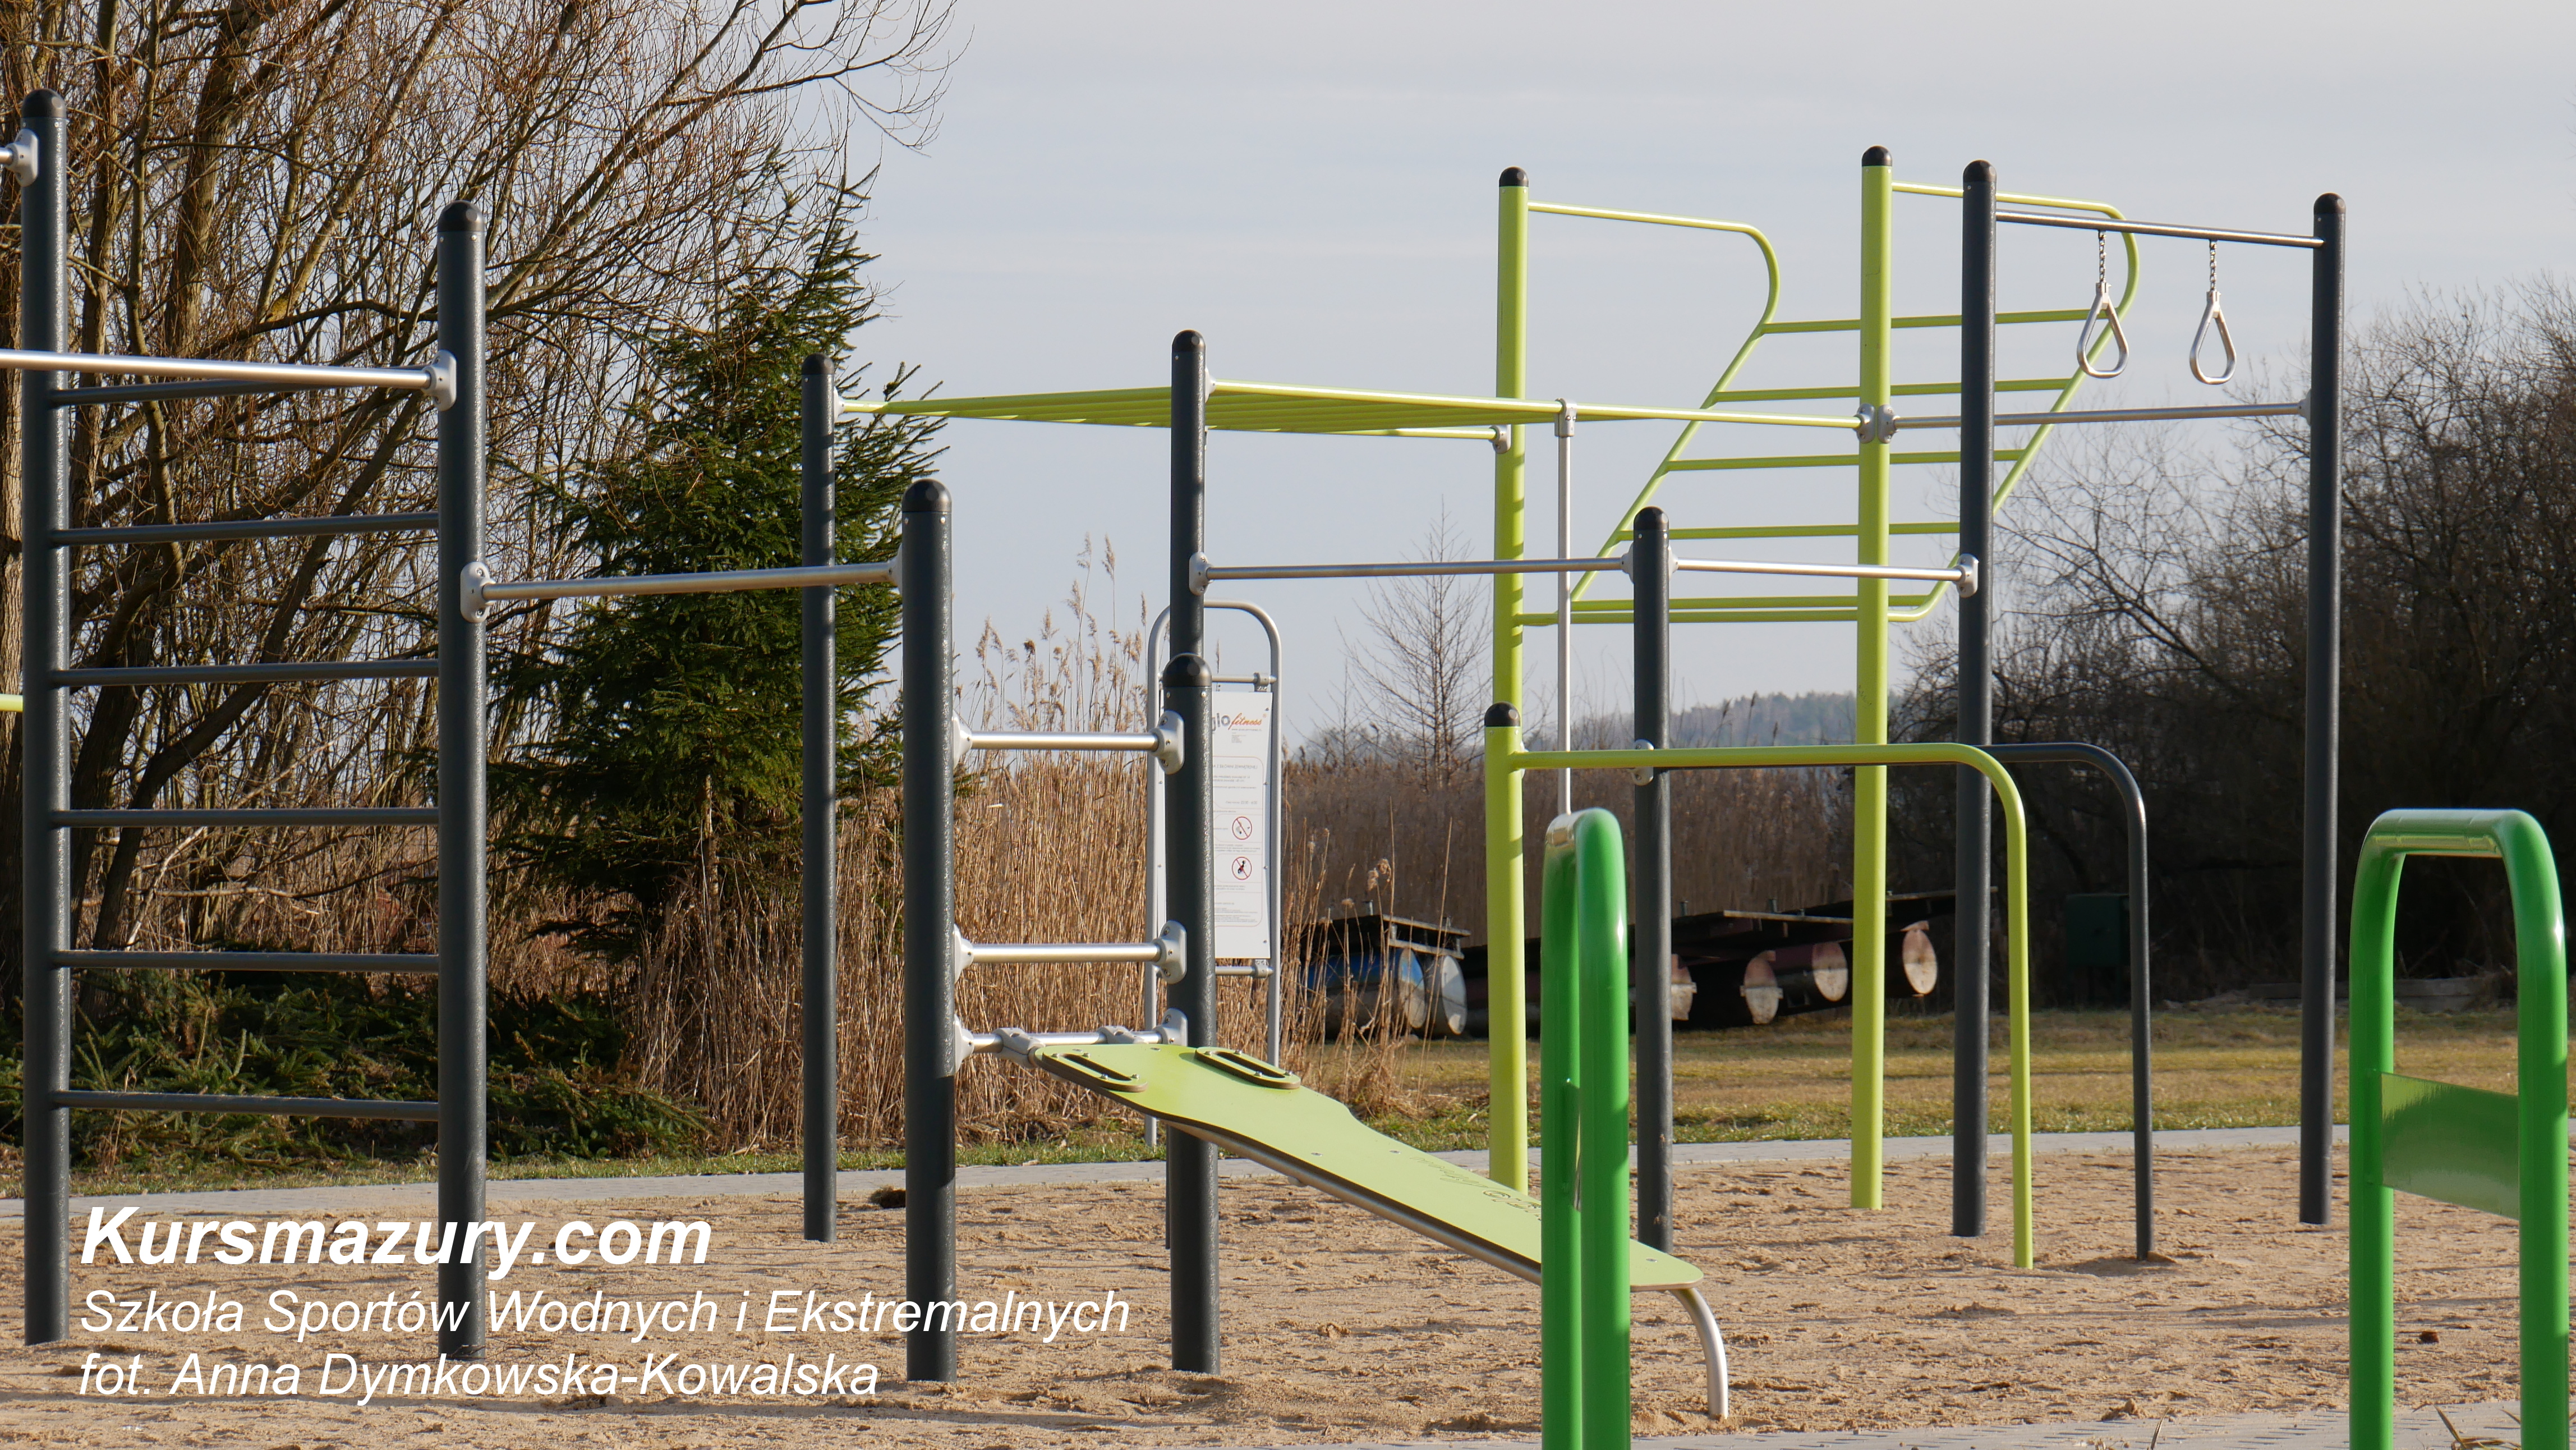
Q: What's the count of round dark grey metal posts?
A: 9